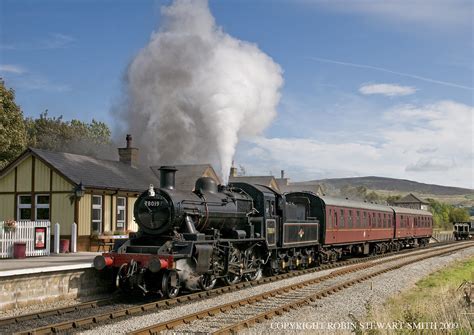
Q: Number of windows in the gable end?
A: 2